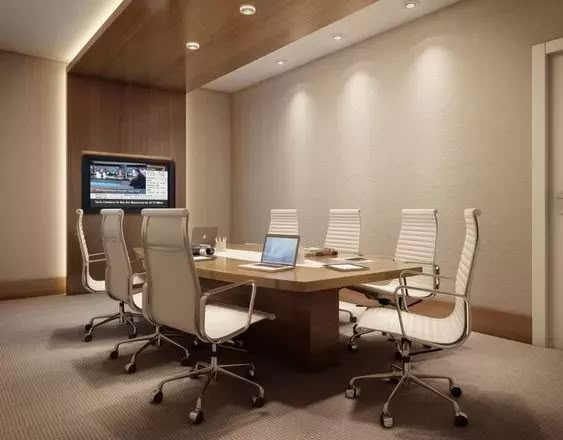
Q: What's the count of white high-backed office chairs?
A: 7